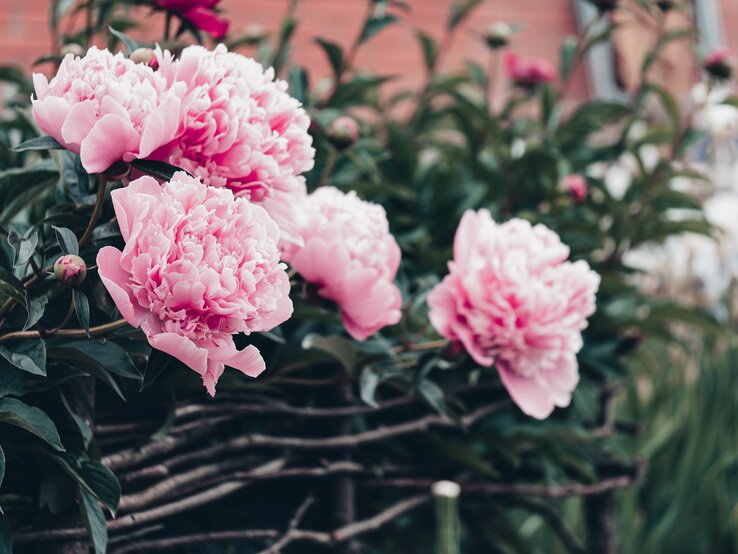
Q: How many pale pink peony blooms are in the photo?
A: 5